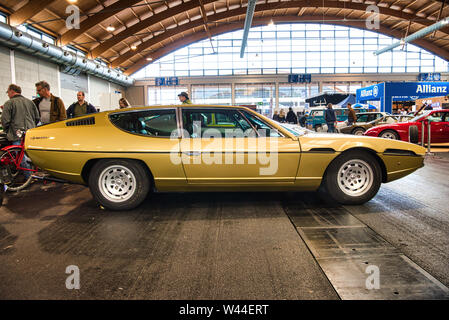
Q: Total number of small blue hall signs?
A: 3